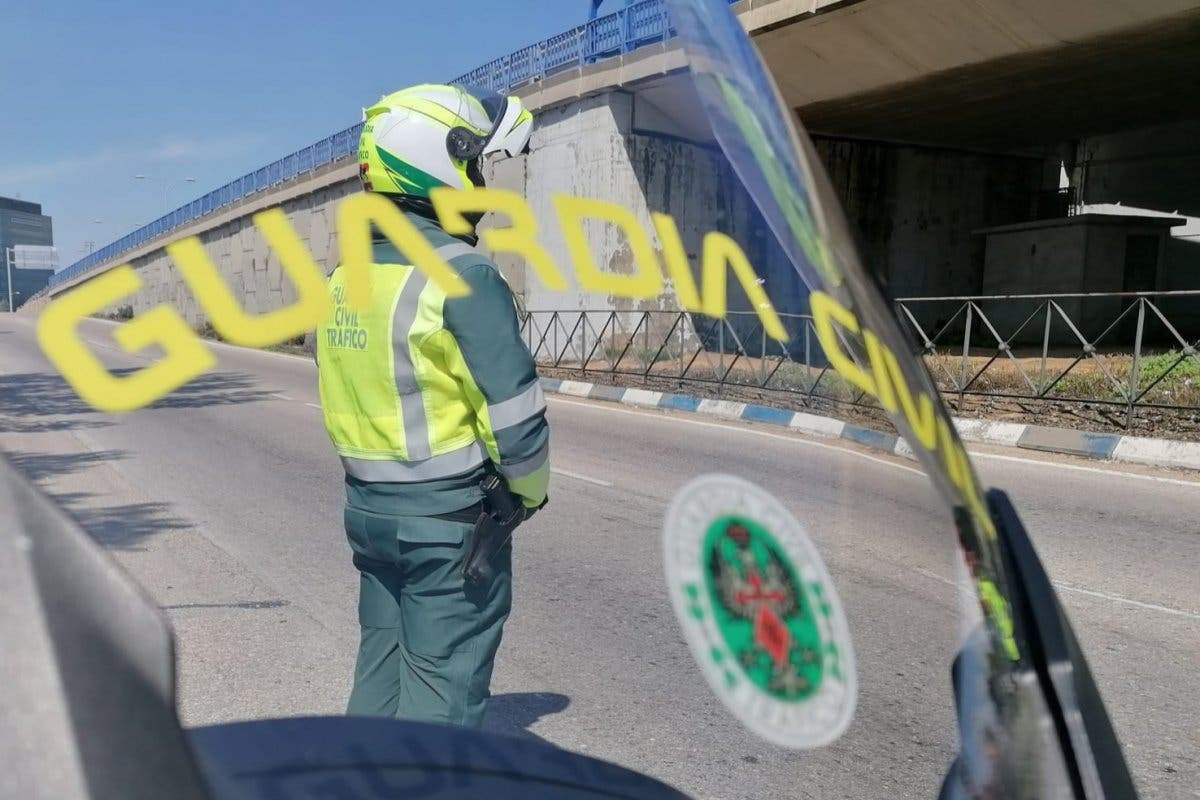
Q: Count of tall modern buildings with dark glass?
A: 1